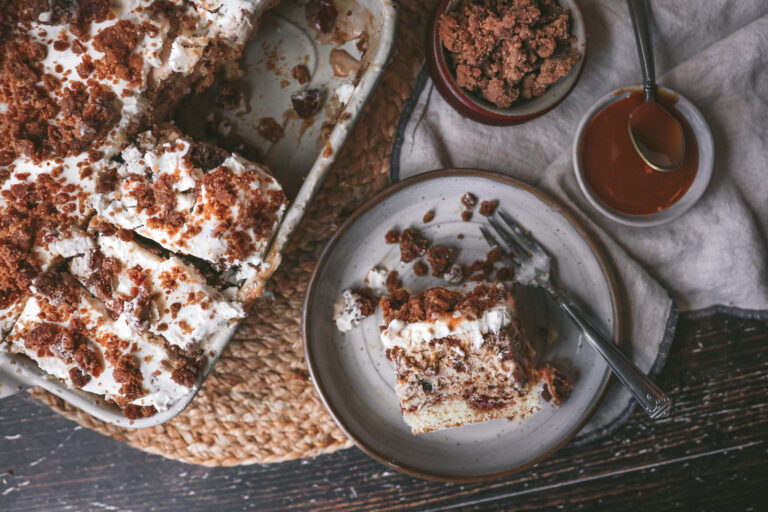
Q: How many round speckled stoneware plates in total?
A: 1